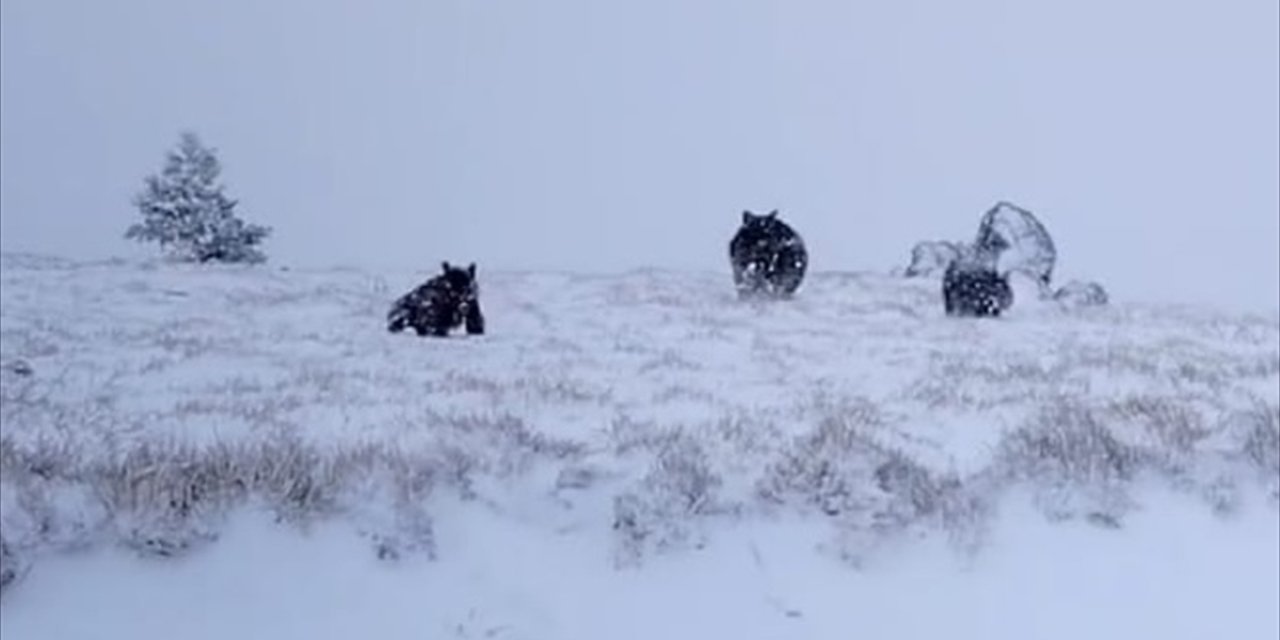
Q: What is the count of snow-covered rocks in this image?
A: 3